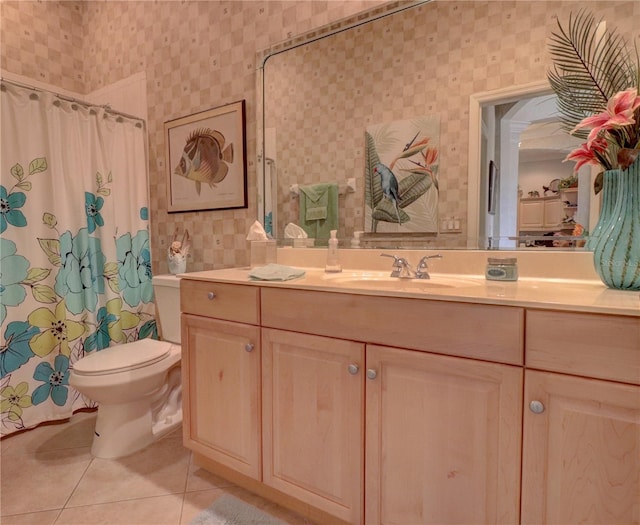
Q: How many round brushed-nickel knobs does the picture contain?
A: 5